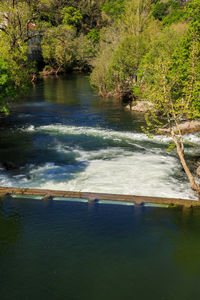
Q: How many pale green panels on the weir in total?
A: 4